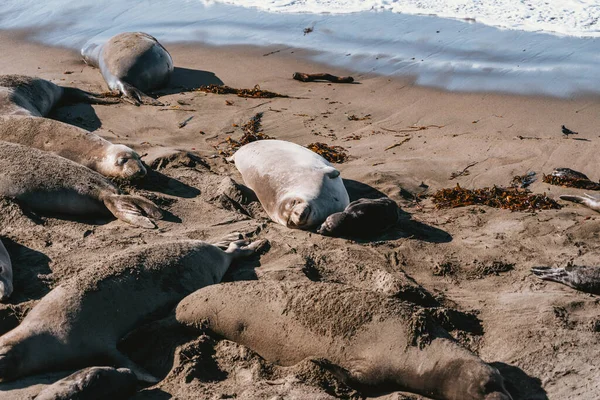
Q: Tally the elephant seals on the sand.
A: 12